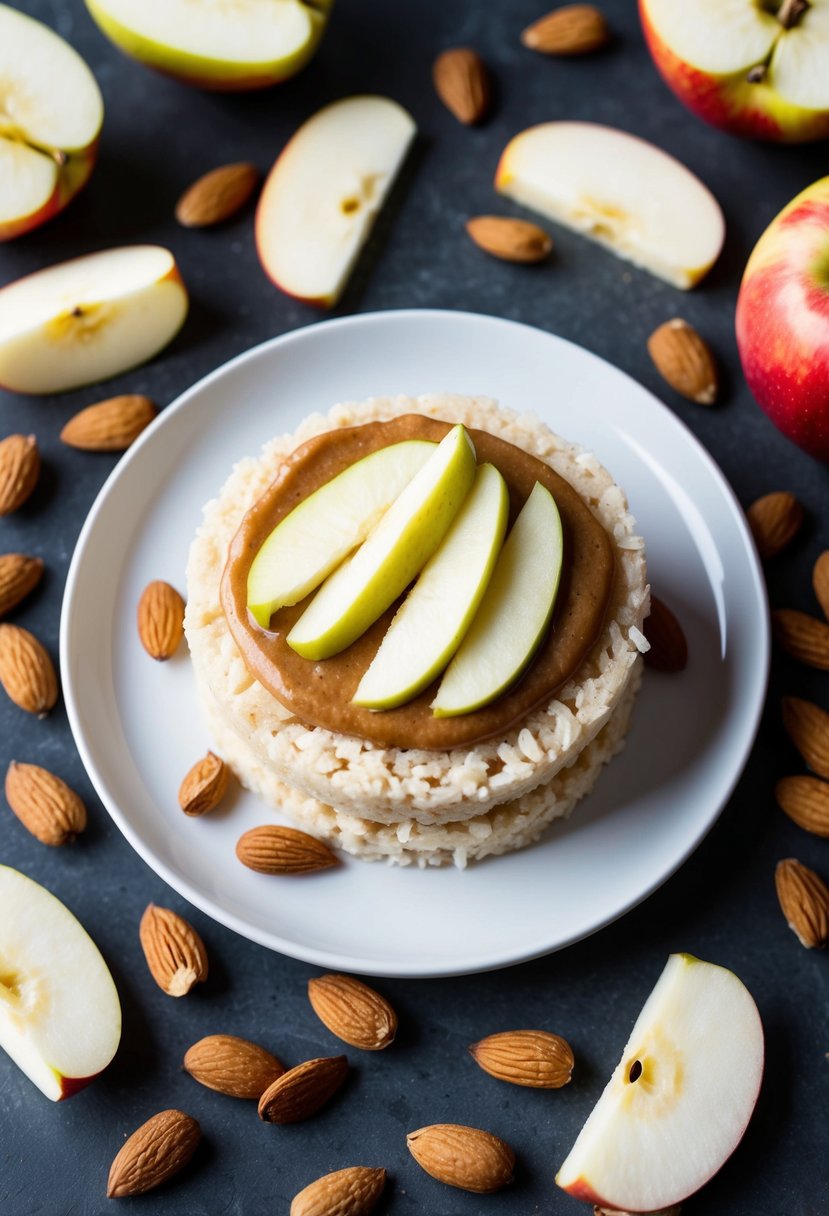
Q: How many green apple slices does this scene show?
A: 4